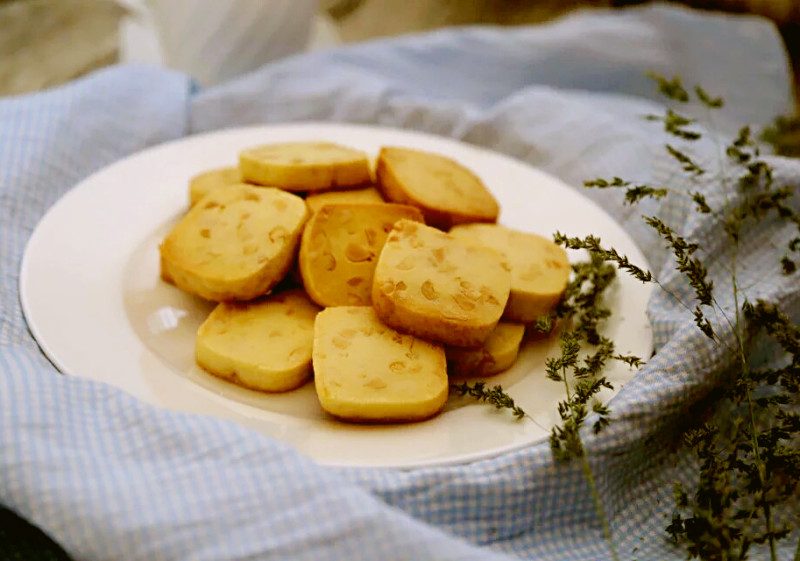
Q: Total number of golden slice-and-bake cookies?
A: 11